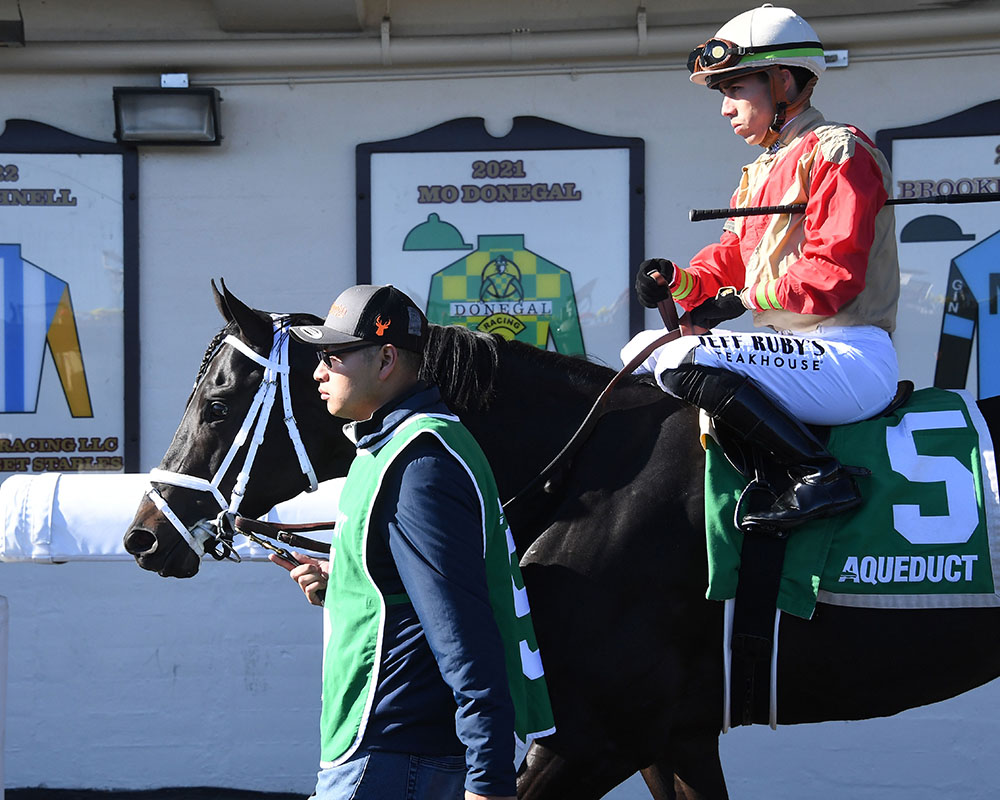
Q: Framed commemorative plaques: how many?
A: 3